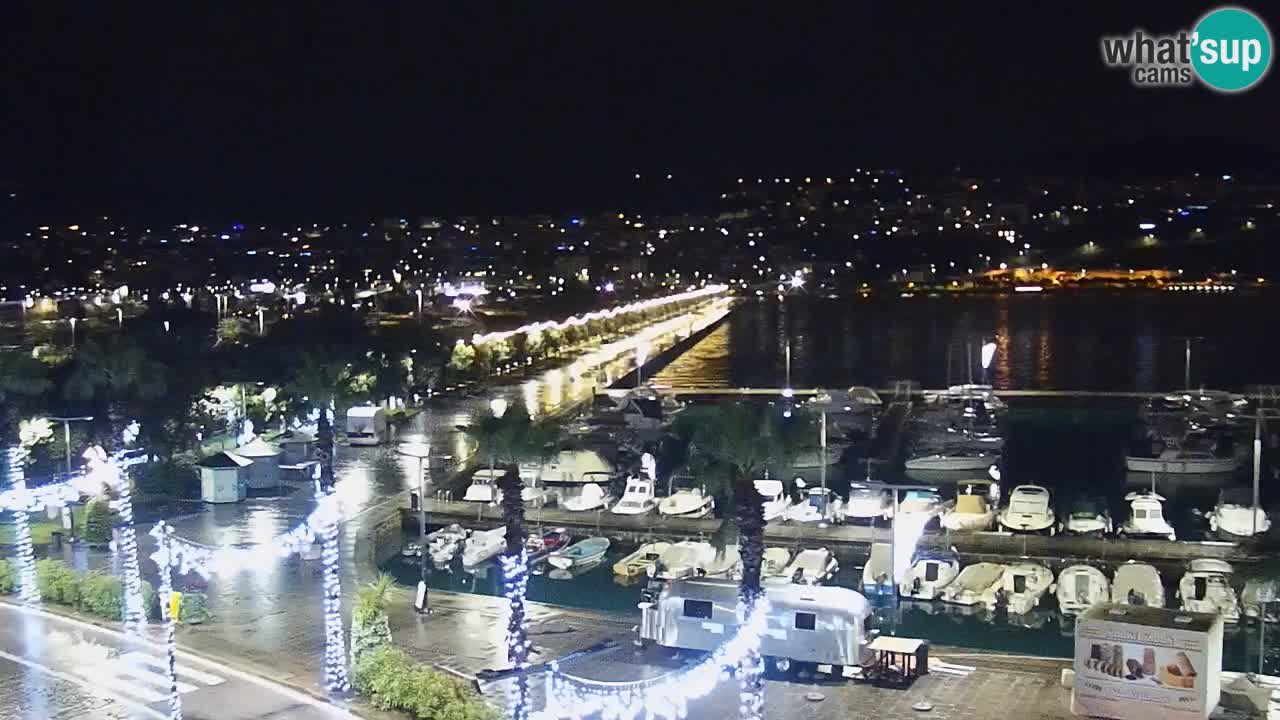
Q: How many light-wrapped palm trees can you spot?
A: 5